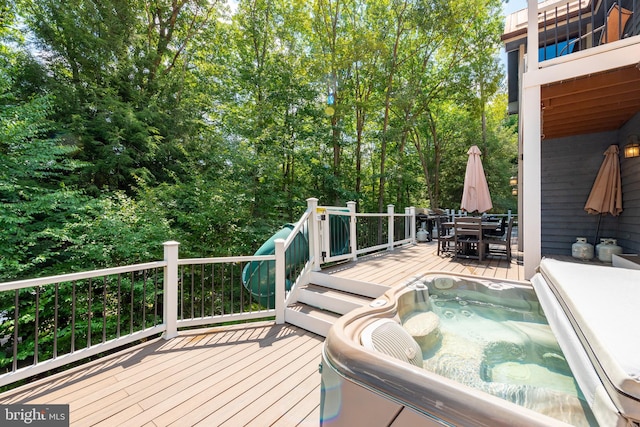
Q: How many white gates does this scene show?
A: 1